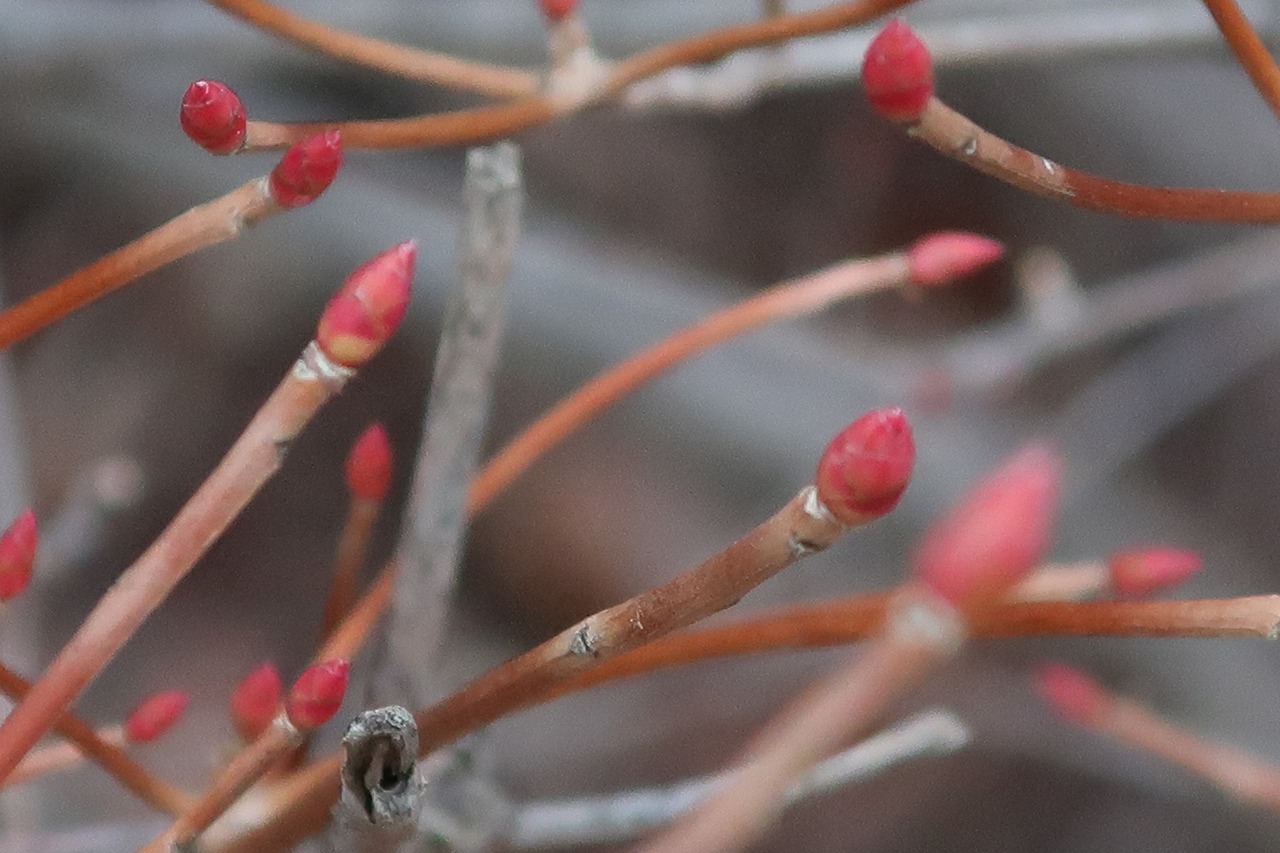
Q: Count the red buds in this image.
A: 15